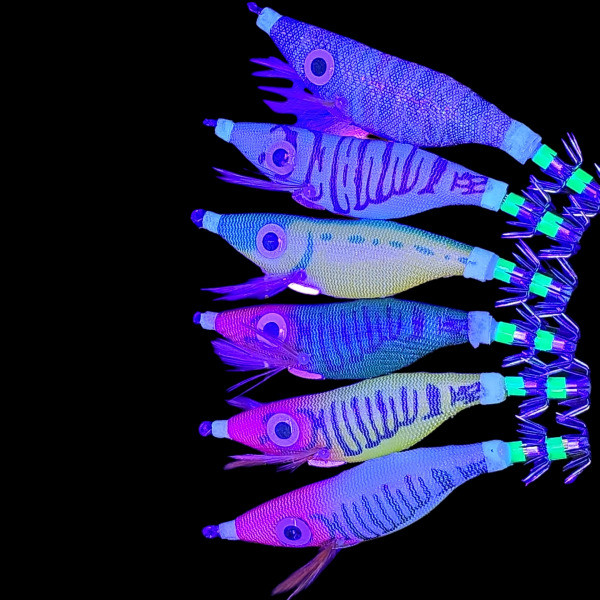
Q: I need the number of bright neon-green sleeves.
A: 12